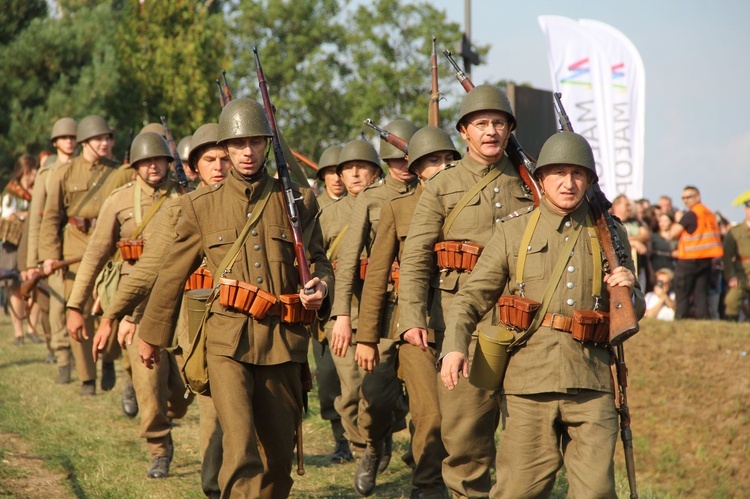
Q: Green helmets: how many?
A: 13